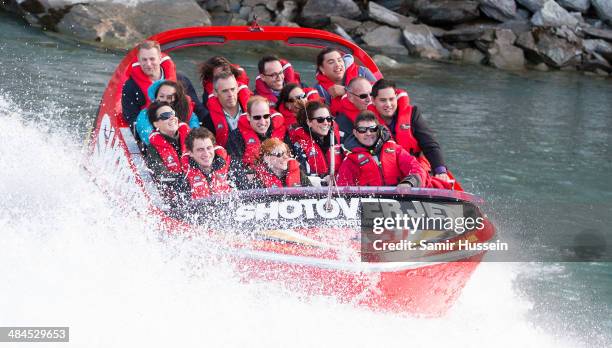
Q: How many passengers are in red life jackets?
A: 15